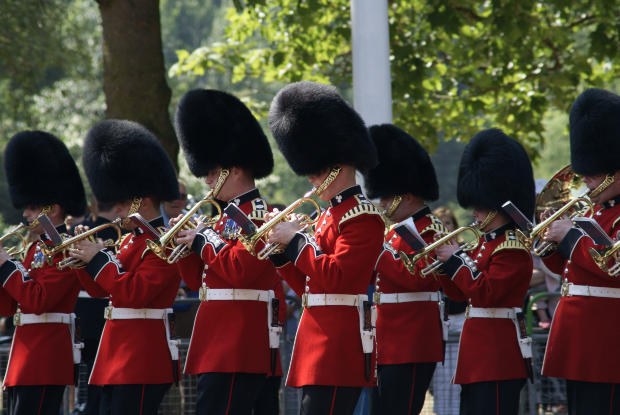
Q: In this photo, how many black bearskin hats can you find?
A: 7